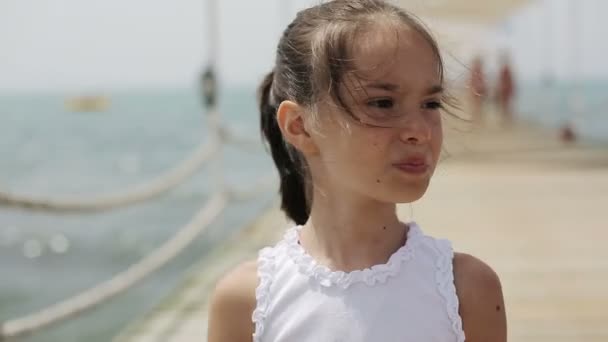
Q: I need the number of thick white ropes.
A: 2